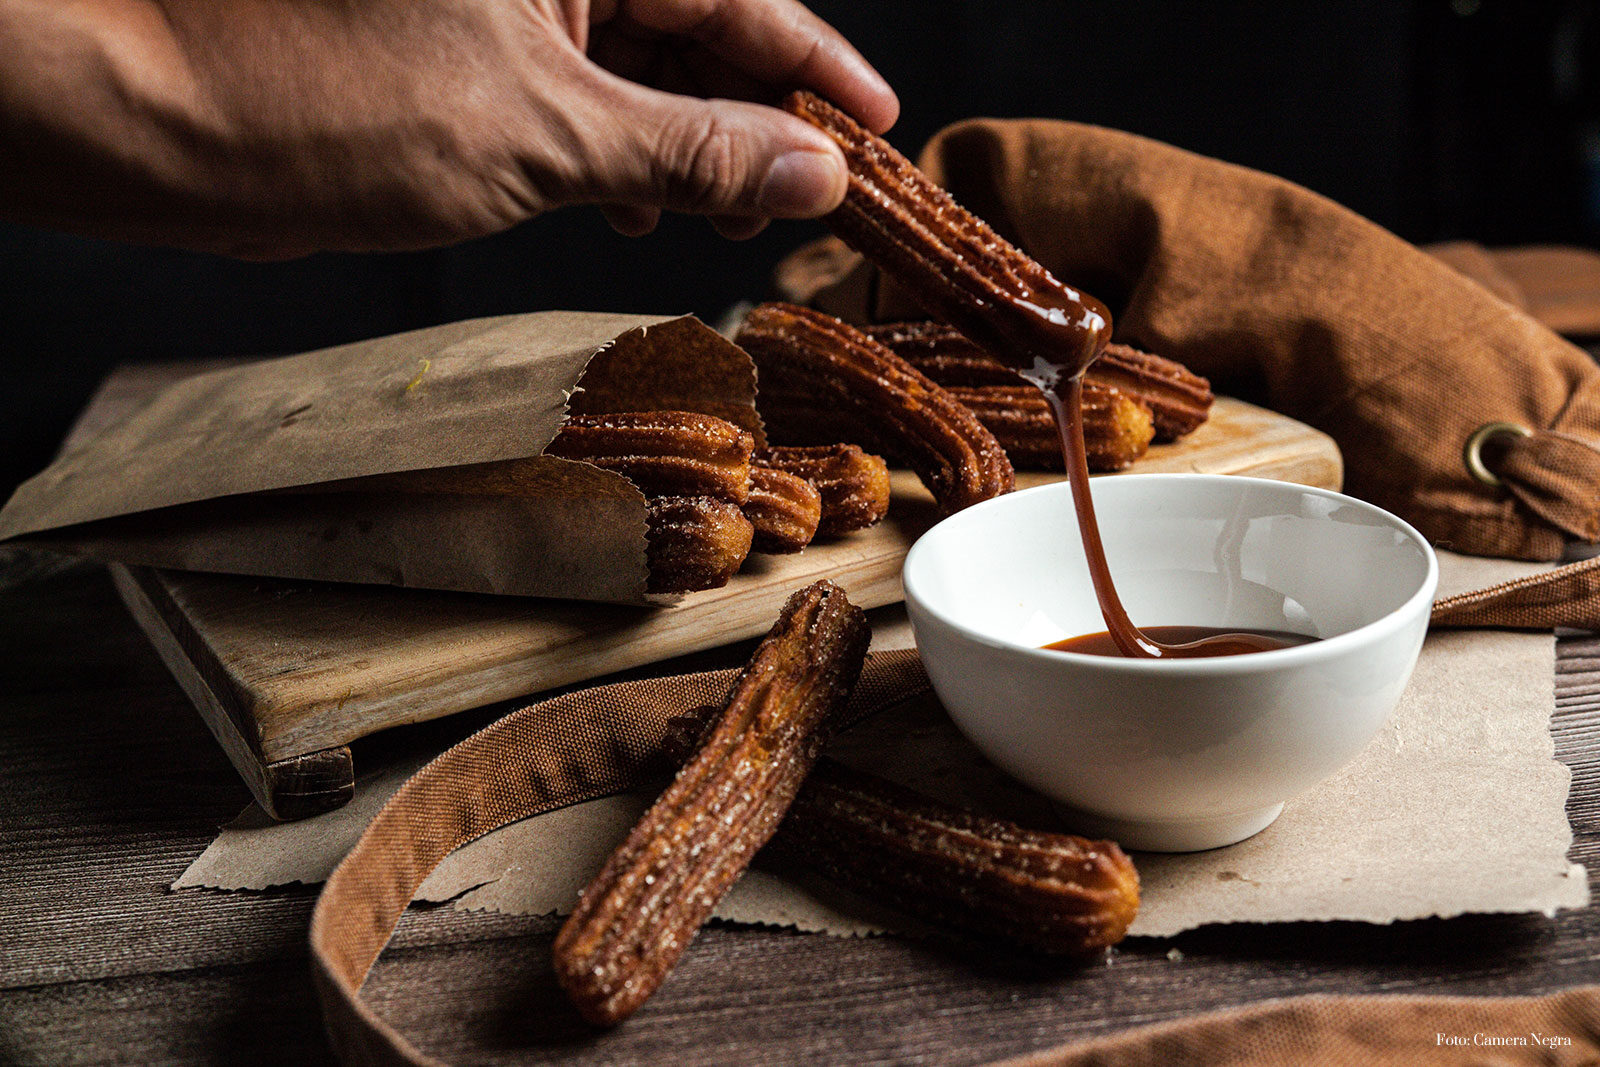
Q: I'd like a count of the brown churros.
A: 10